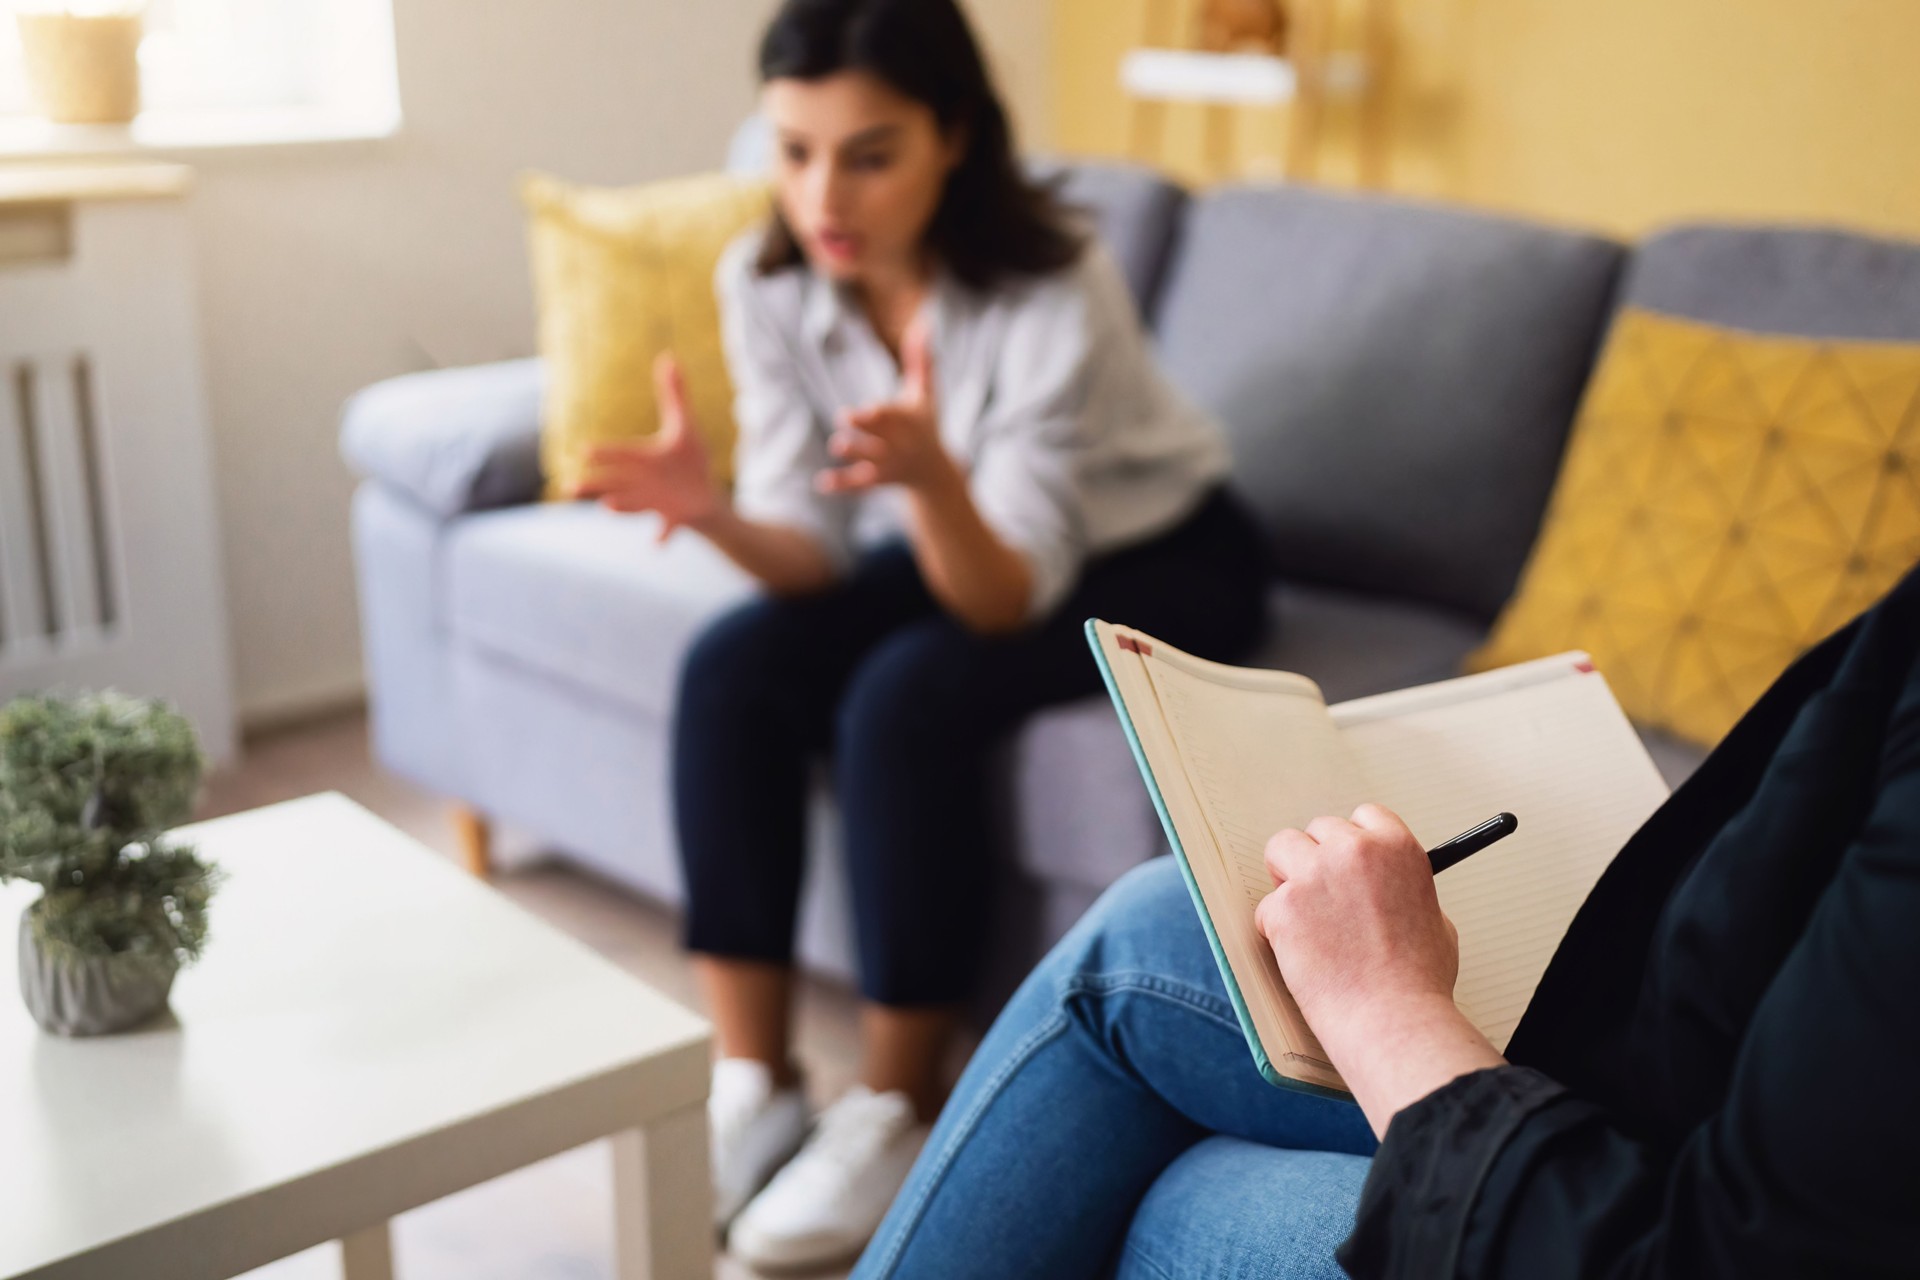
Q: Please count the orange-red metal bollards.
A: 0